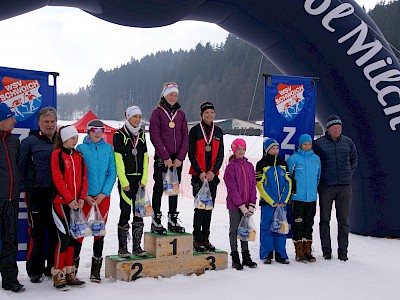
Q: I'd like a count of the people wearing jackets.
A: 11